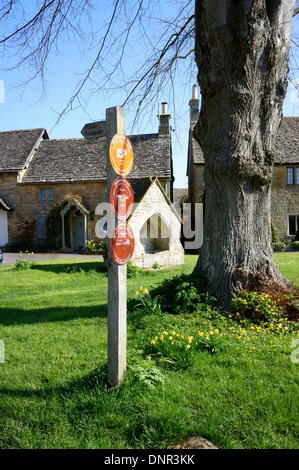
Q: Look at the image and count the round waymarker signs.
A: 3